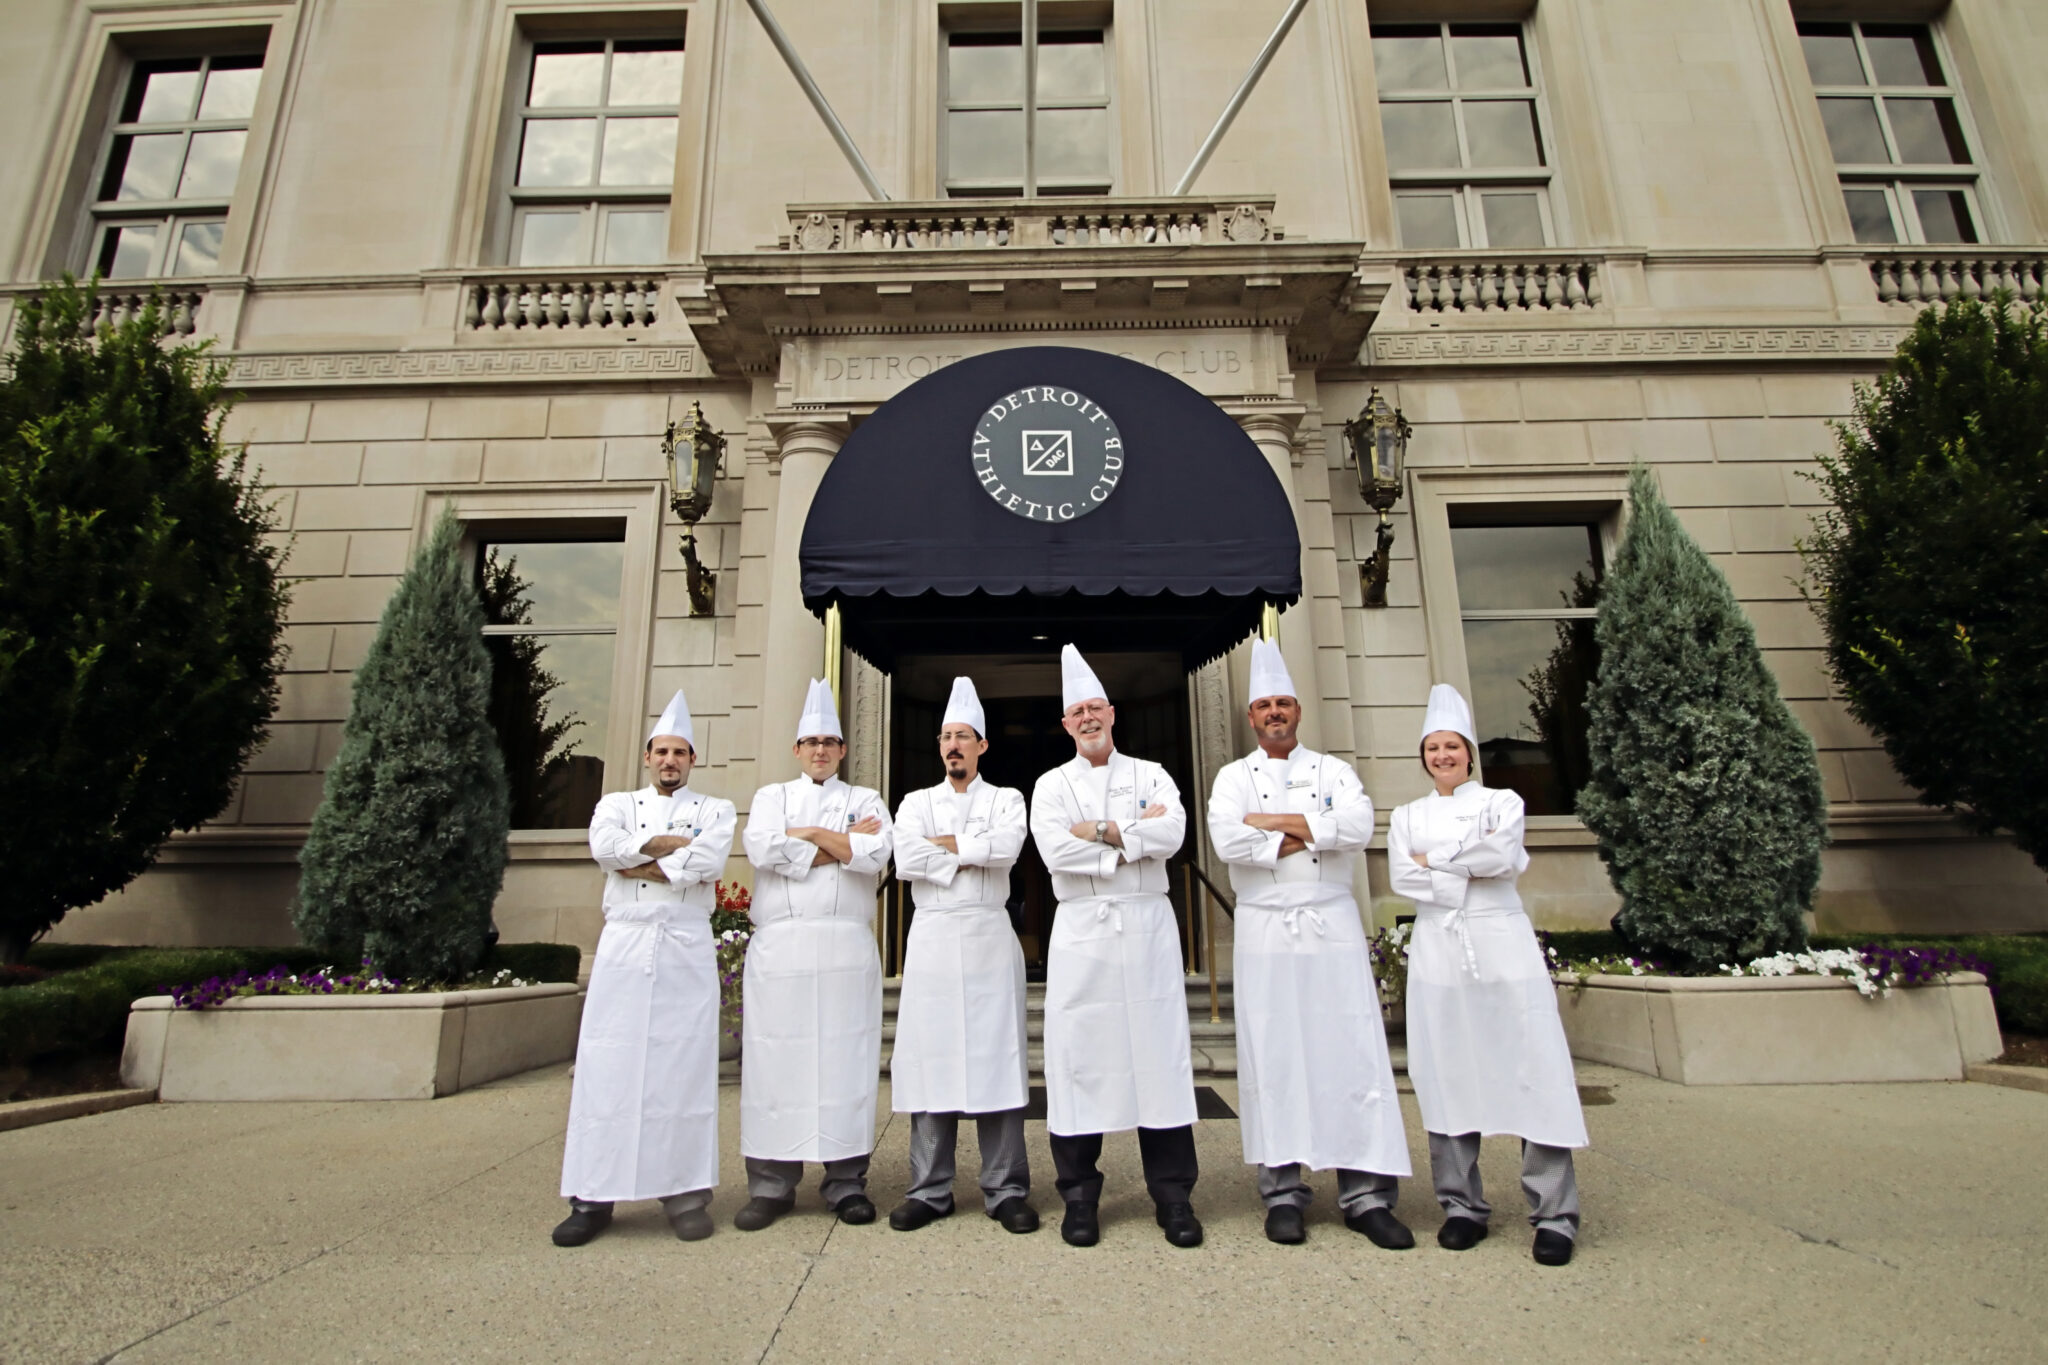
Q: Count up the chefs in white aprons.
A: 6